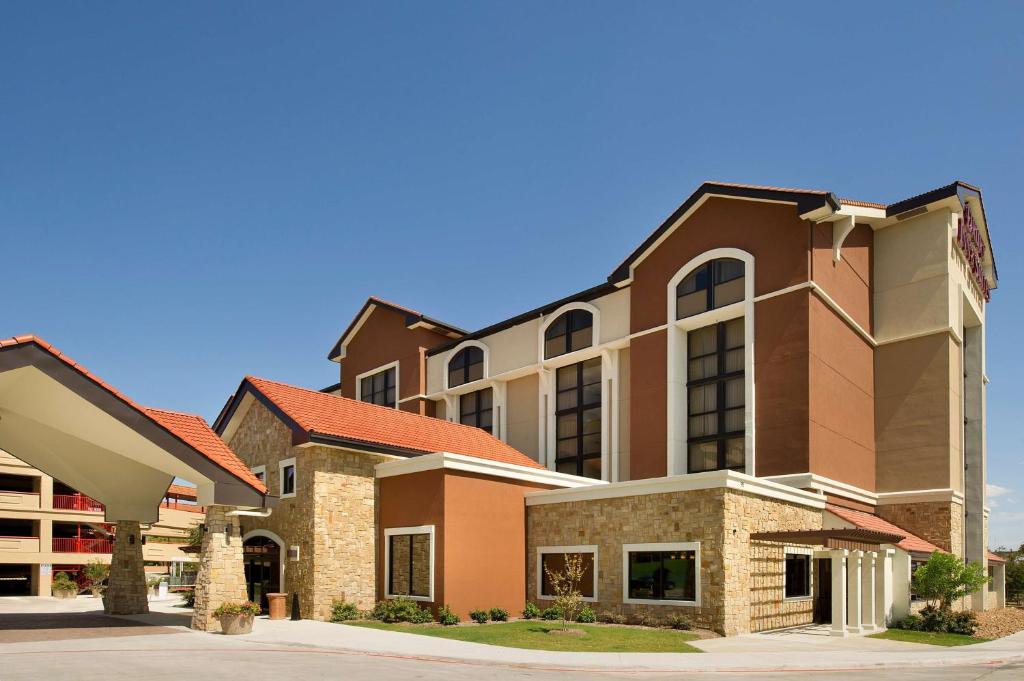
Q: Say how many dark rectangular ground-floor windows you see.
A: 4